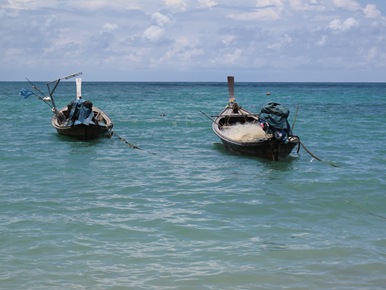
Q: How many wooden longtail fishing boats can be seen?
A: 2